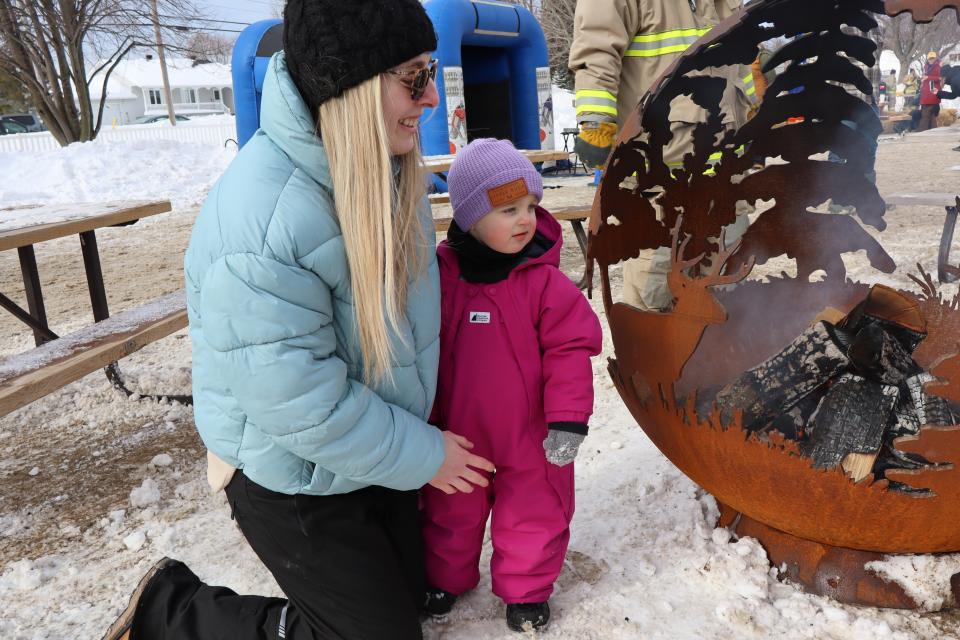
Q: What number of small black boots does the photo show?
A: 2